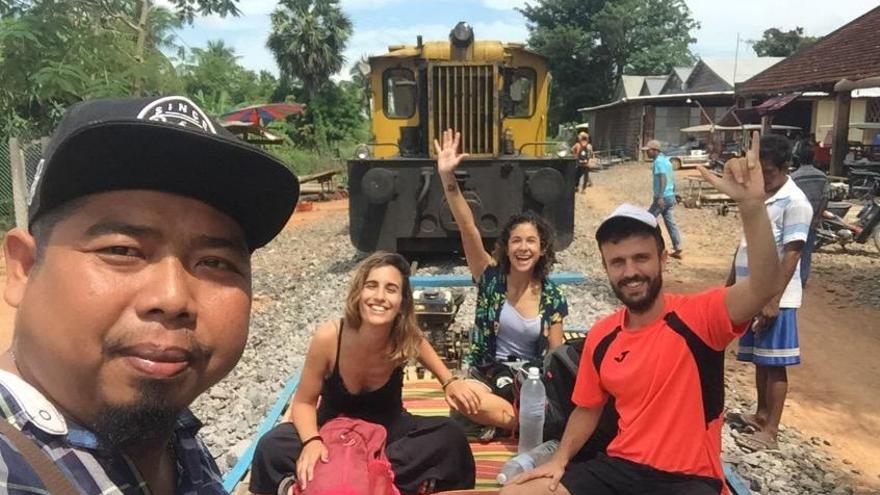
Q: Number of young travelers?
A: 3